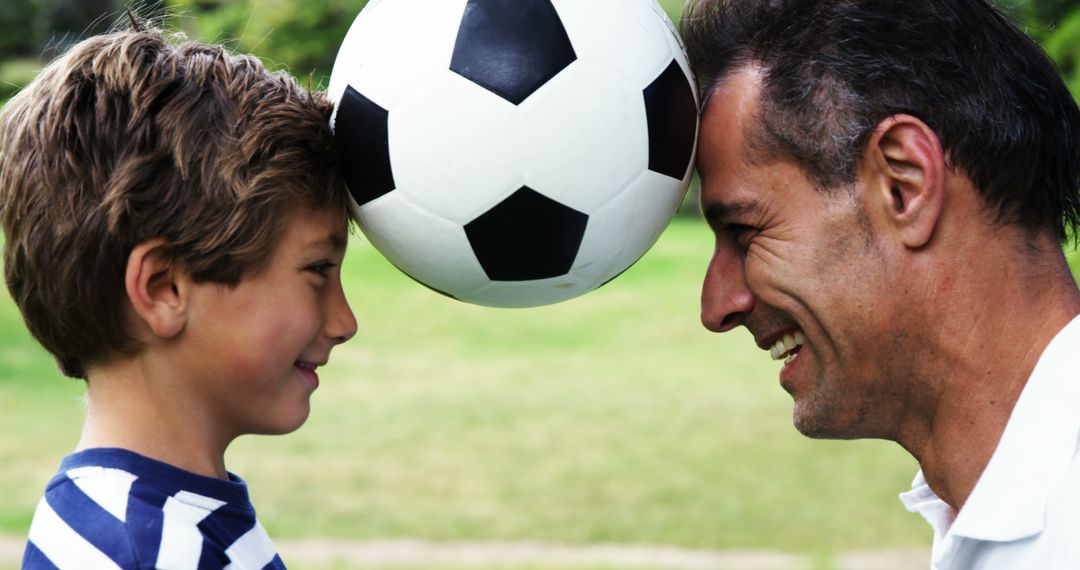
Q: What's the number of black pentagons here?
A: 4